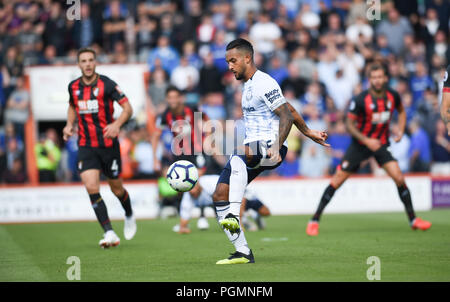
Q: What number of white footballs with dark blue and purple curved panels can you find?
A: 1